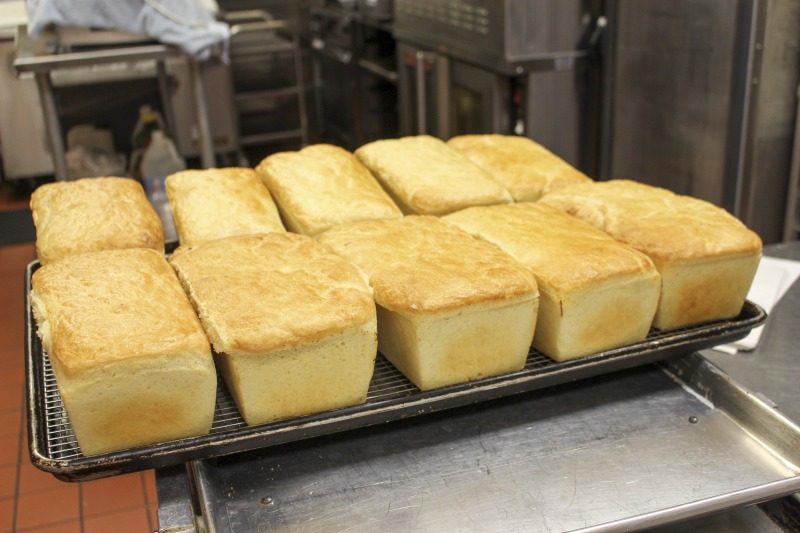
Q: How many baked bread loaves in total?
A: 10